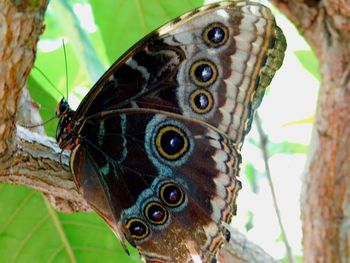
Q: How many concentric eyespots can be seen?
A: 7